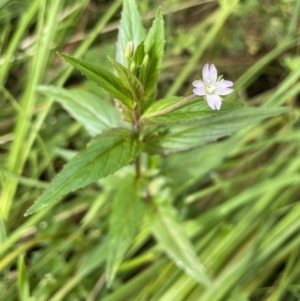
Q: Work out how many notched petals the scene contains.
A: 4